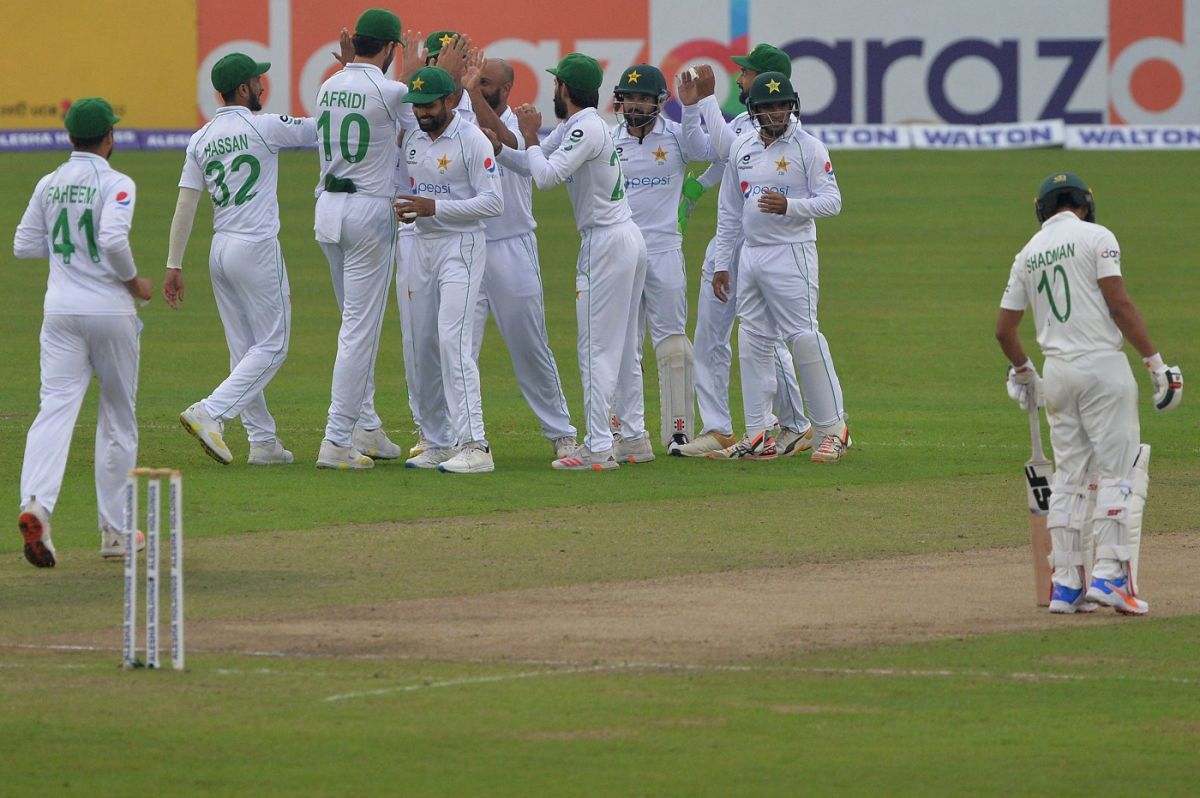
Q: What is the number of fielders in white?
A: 10